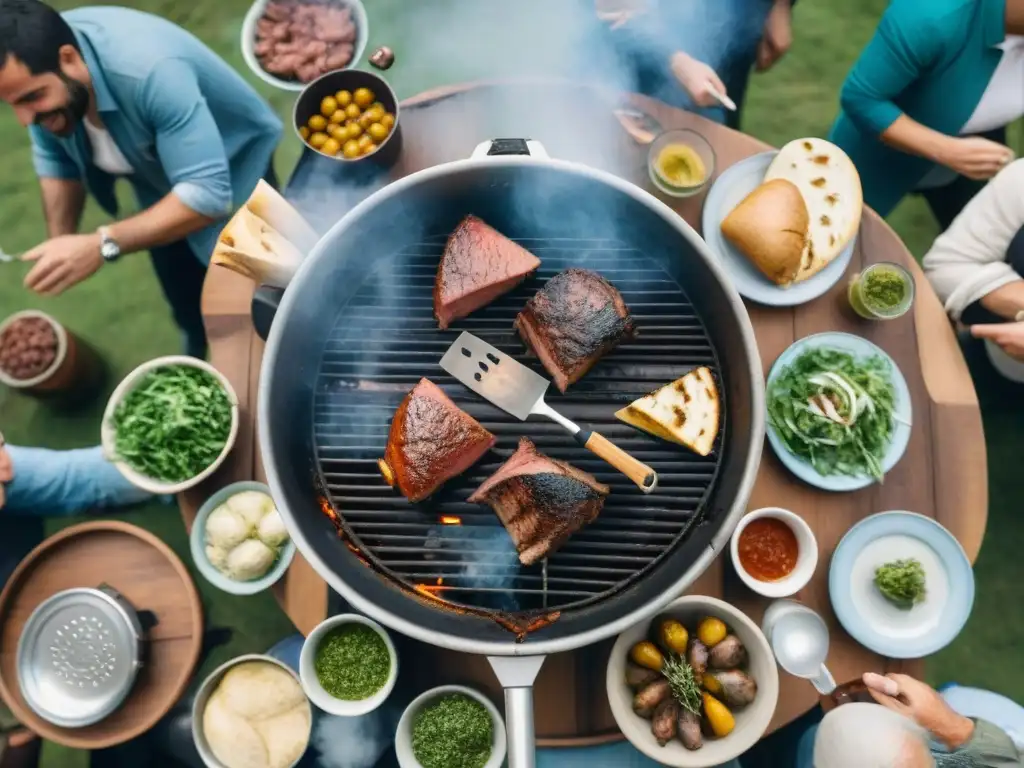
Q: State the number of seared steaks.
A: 4